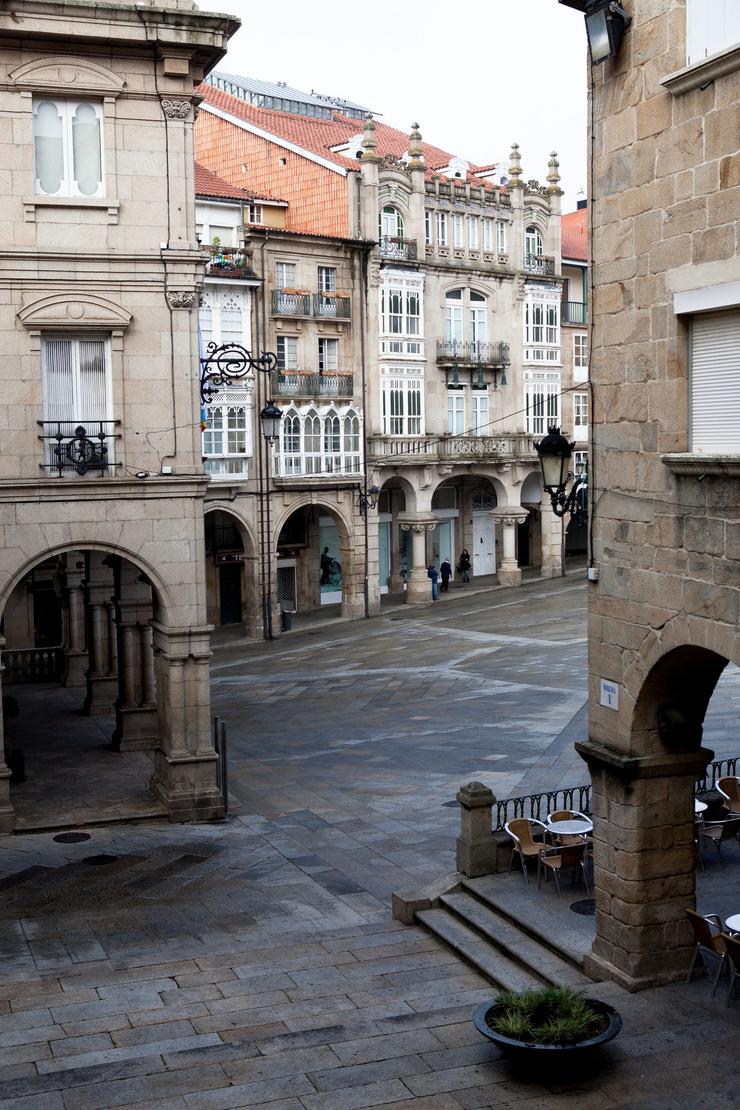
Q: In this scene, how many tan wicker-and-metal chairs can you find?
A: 7